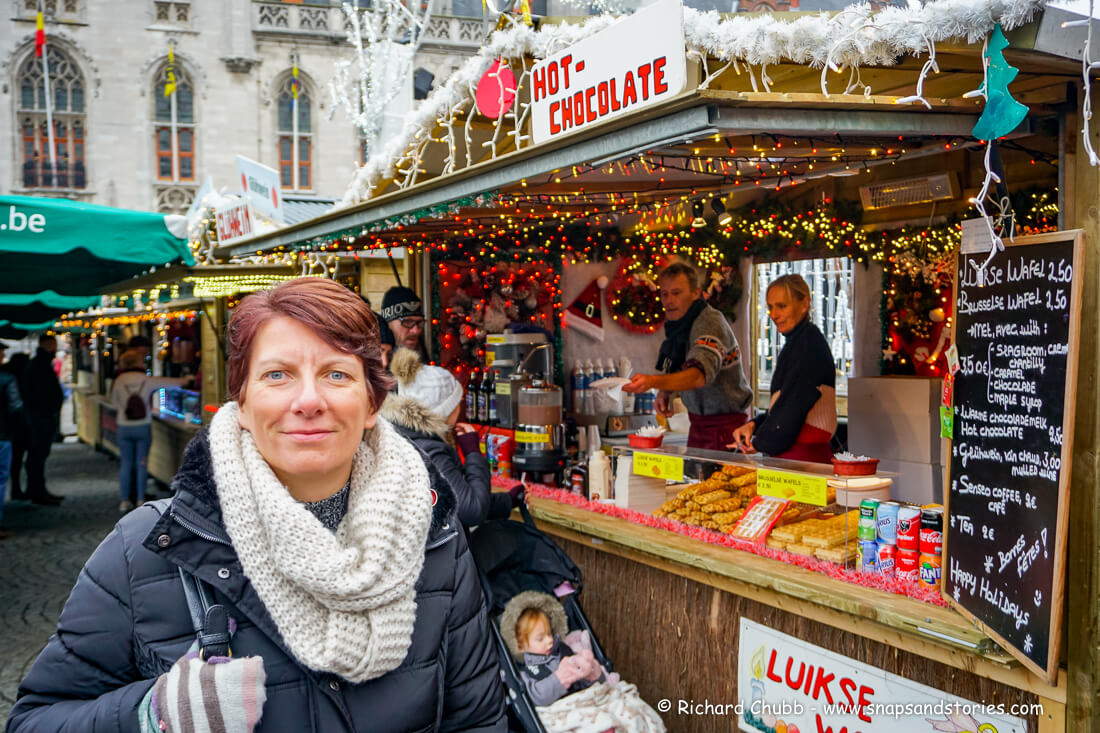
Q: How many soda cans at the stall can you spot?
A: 8